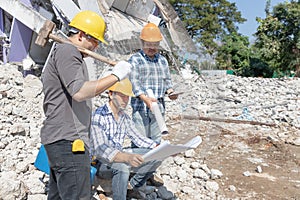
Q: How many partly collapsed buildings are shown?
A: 1